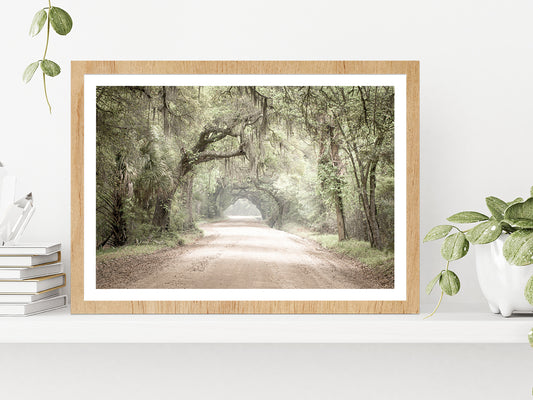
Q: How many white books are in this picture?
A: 4